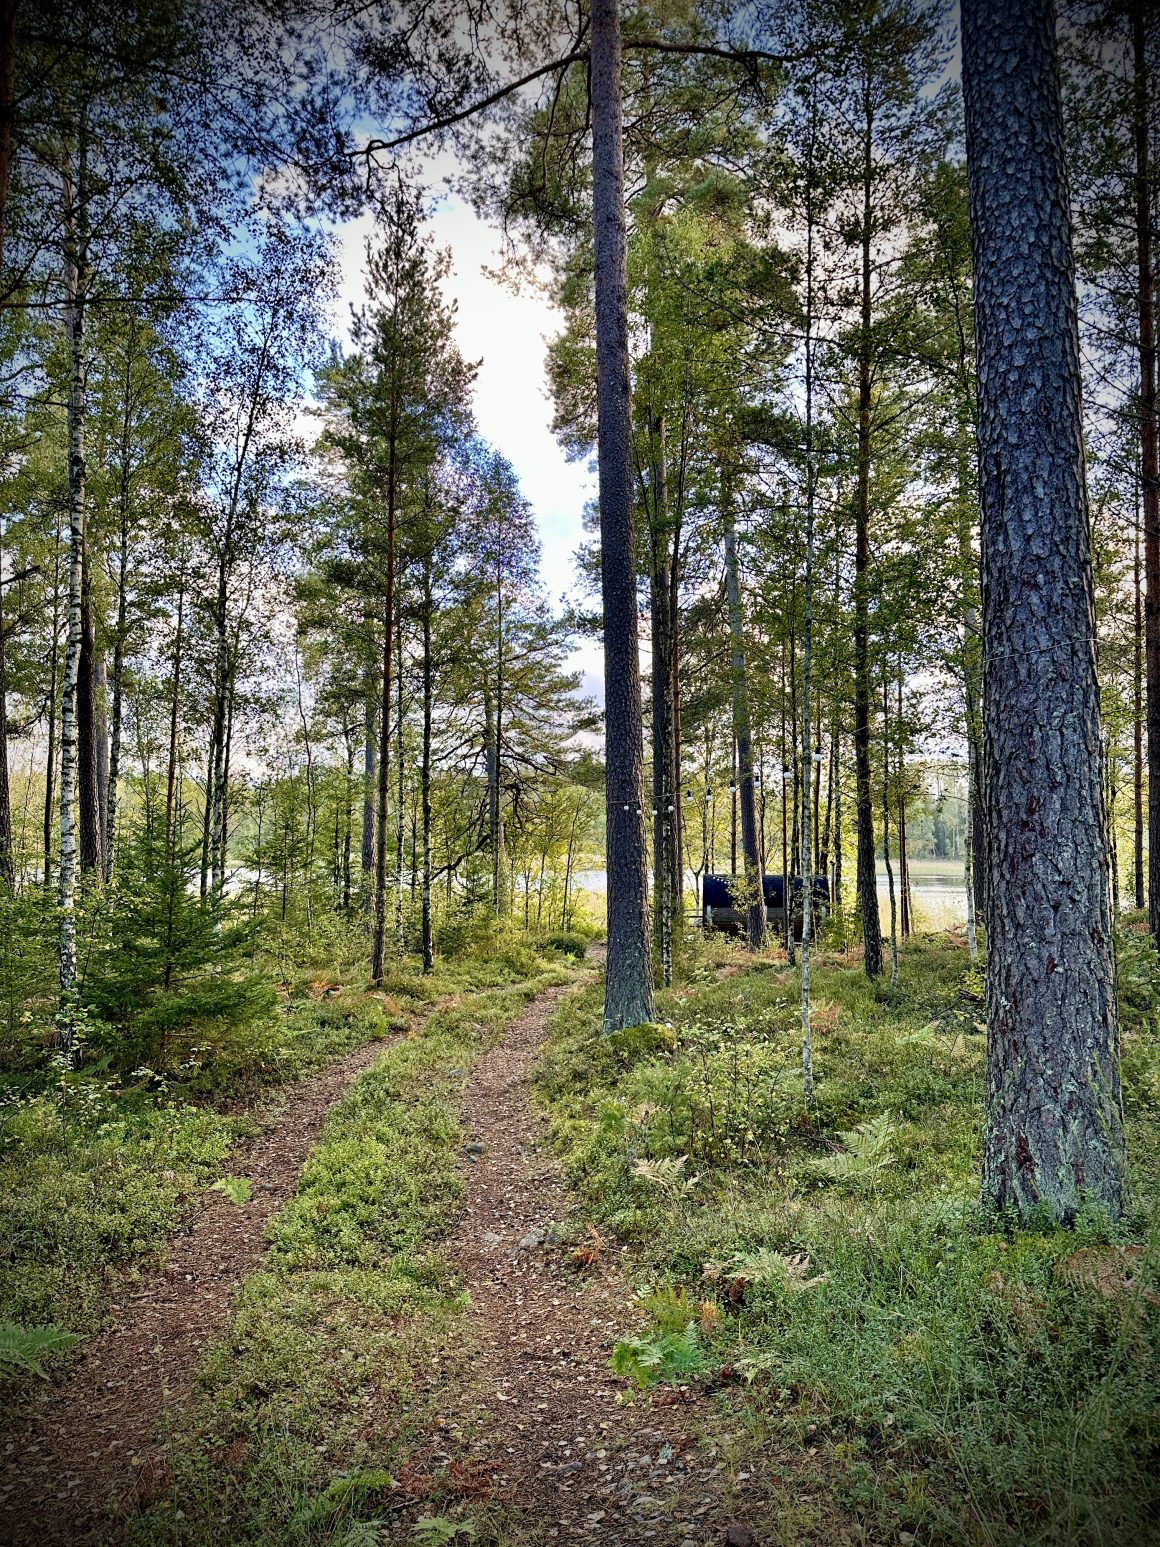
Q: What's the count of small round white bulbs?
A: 10